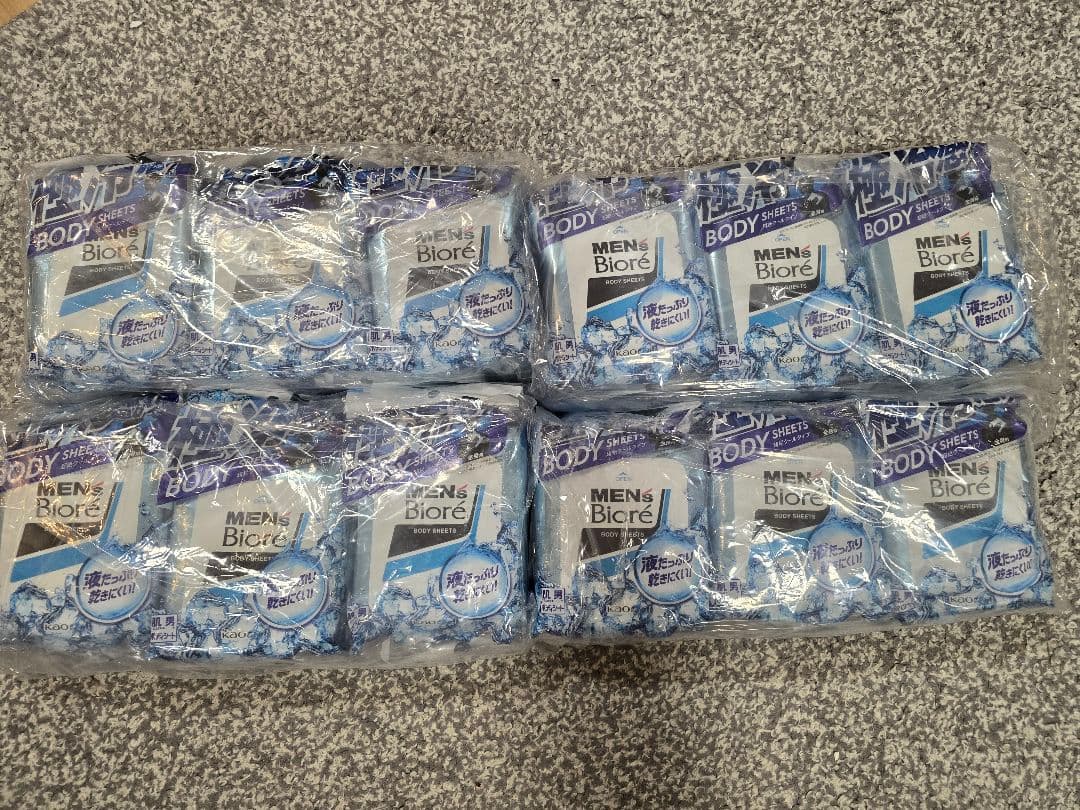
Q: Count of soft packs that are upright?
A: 12